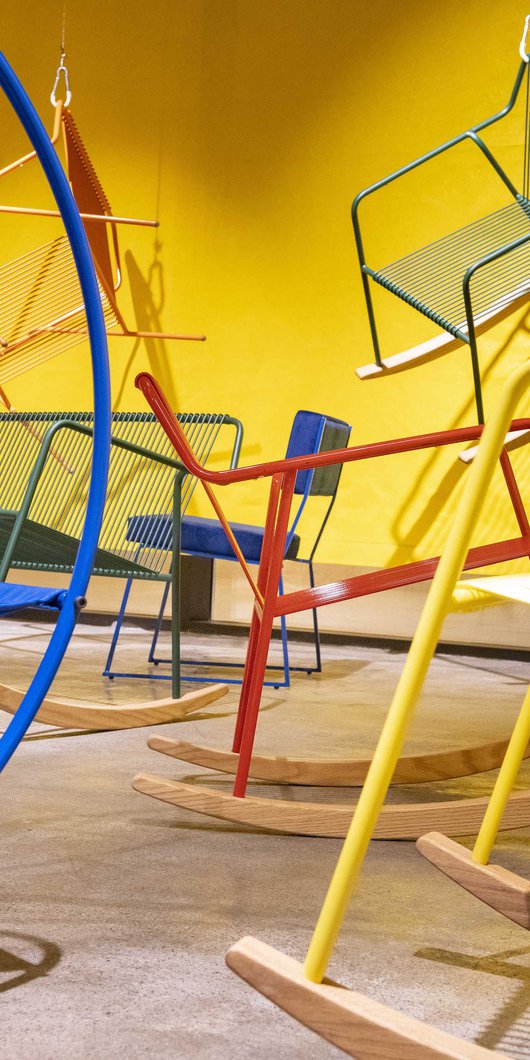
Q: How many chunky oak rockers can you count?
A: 7